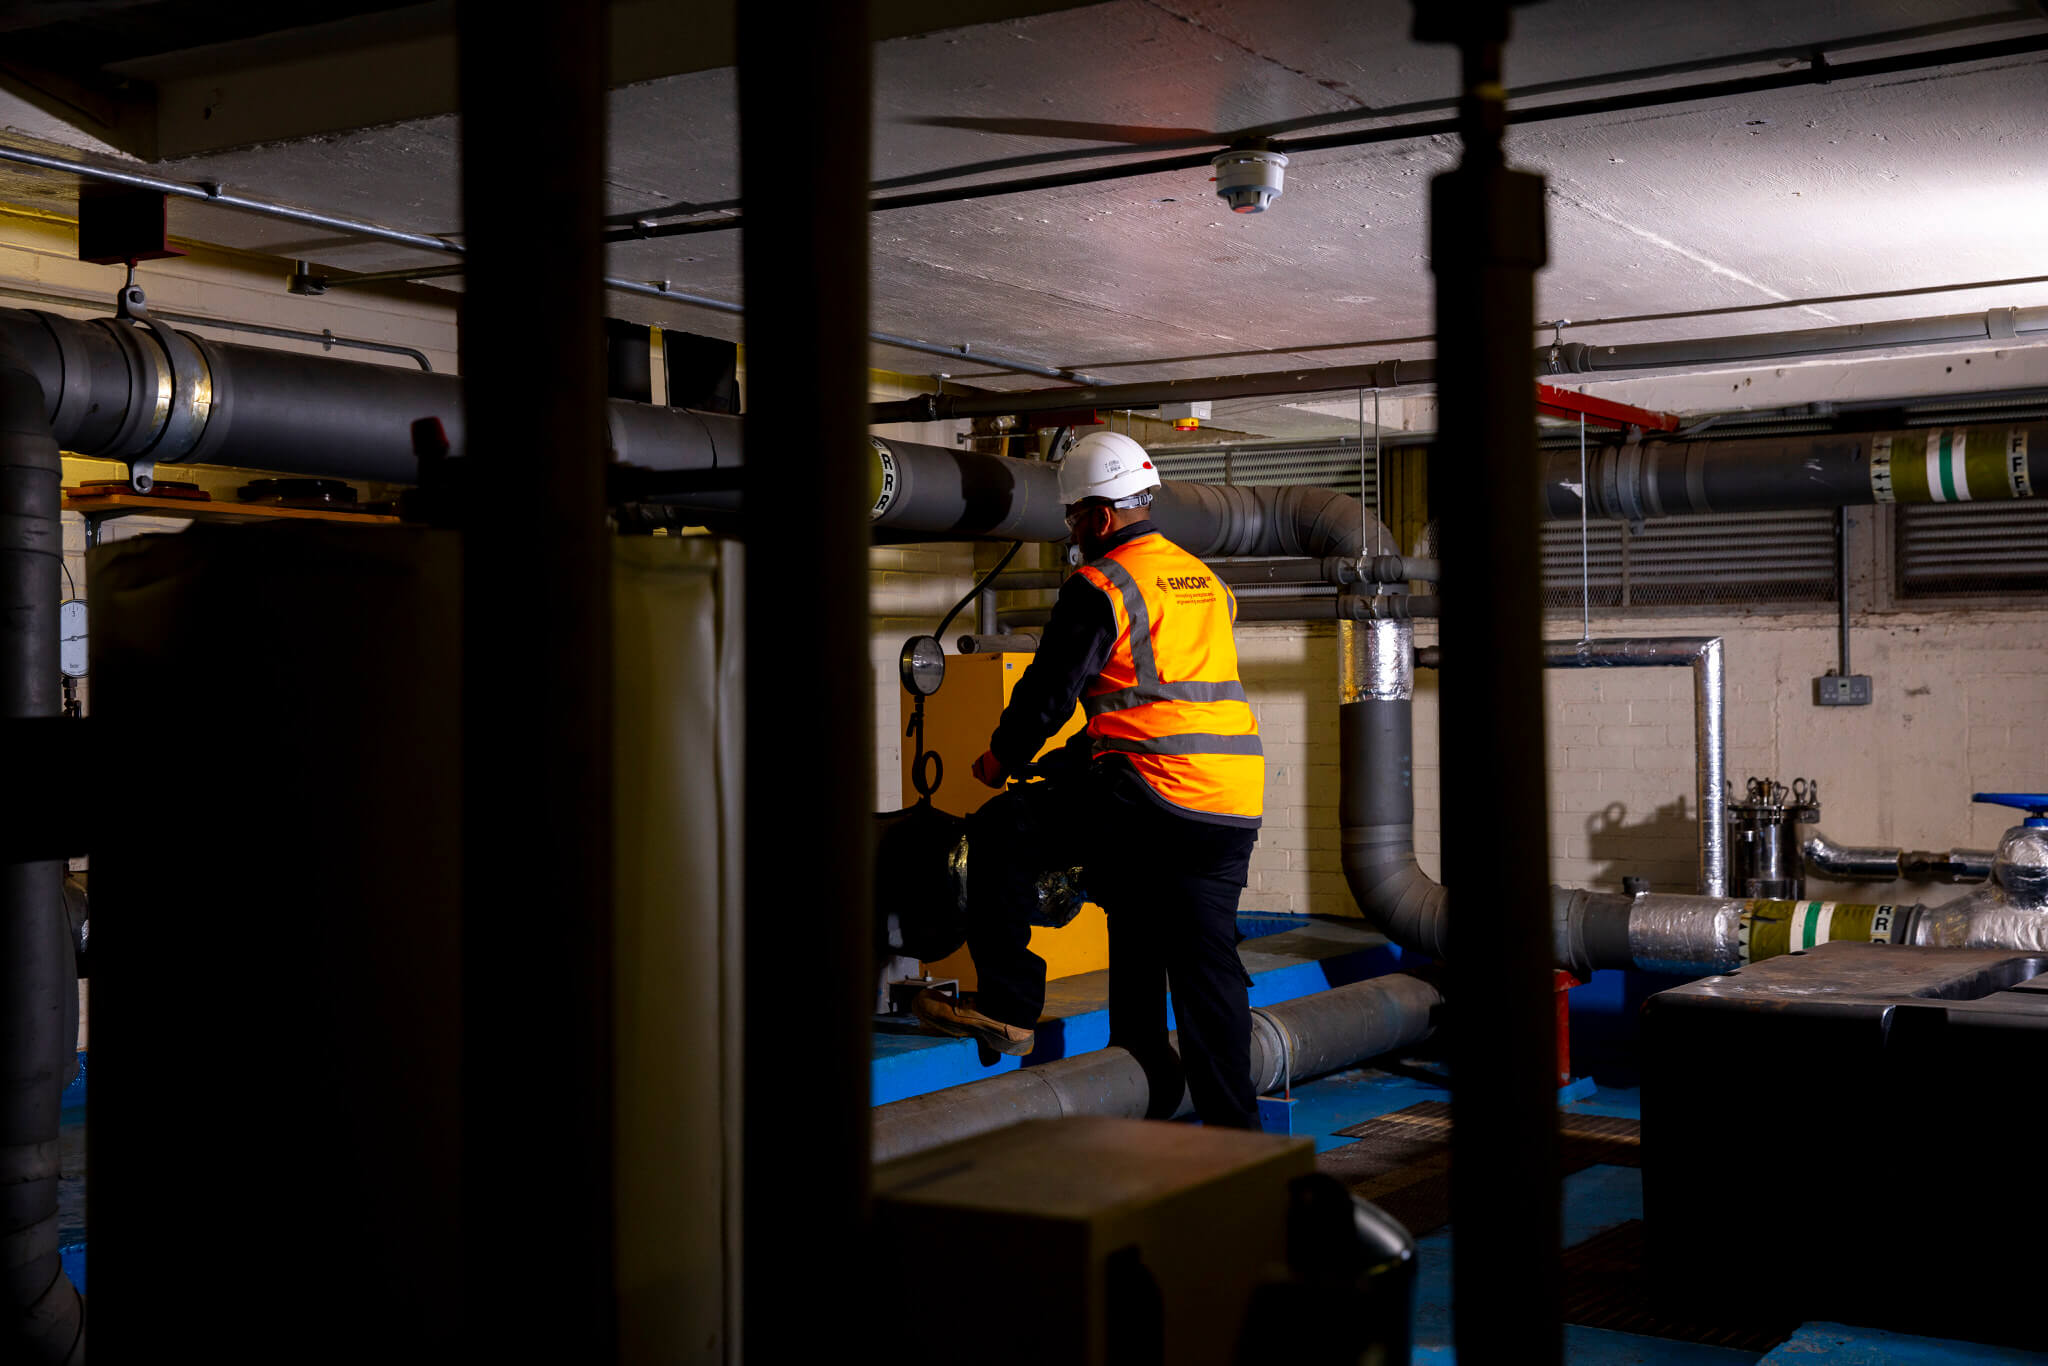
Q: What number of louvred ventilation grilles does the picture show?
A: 3